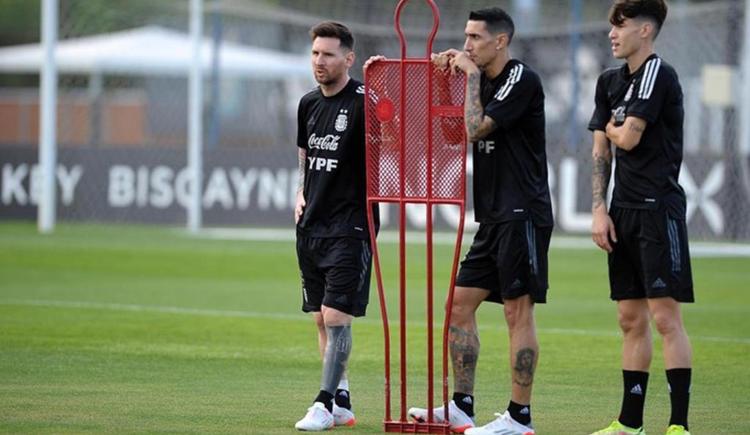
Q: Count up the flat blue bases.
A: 0